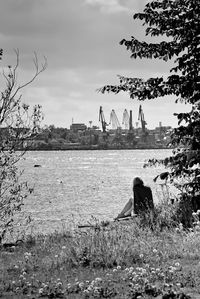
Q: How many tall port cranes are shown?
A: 4